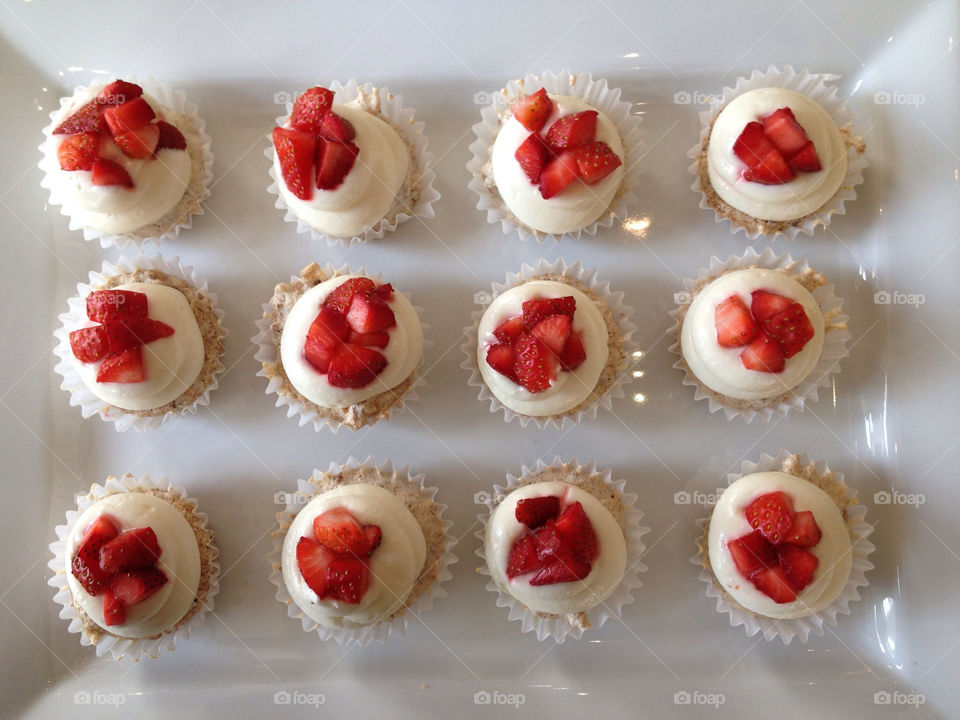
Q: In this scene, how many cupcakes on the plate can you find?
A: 12